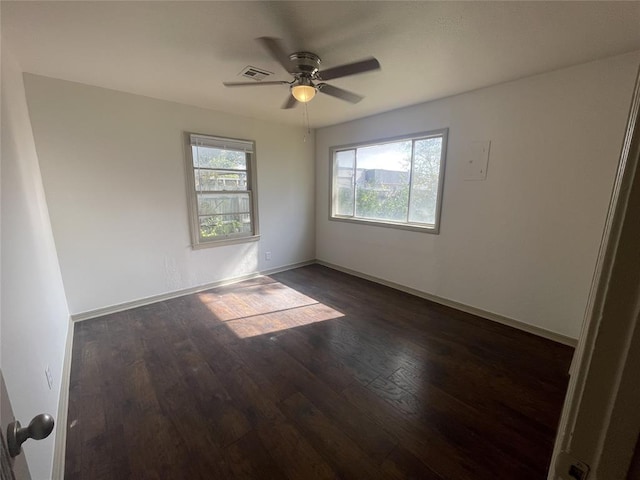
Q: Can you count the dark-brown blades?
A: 5